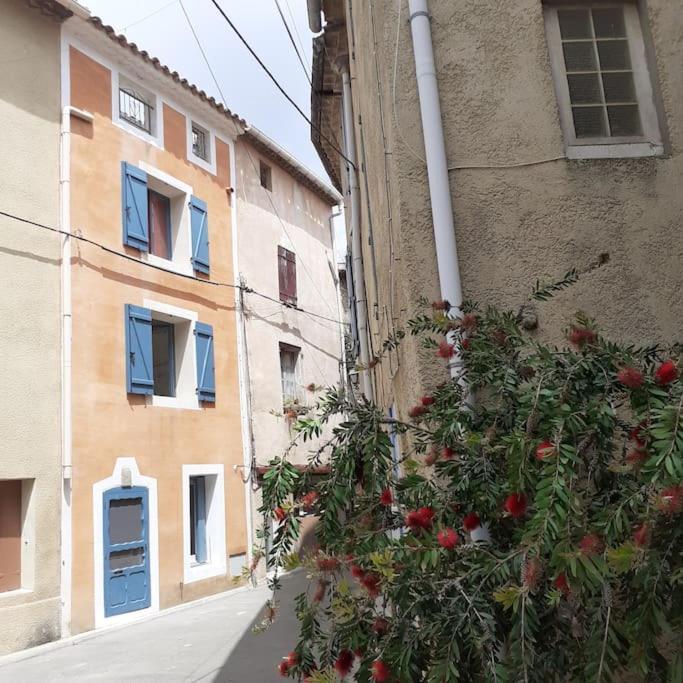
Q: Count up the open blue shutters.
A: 4